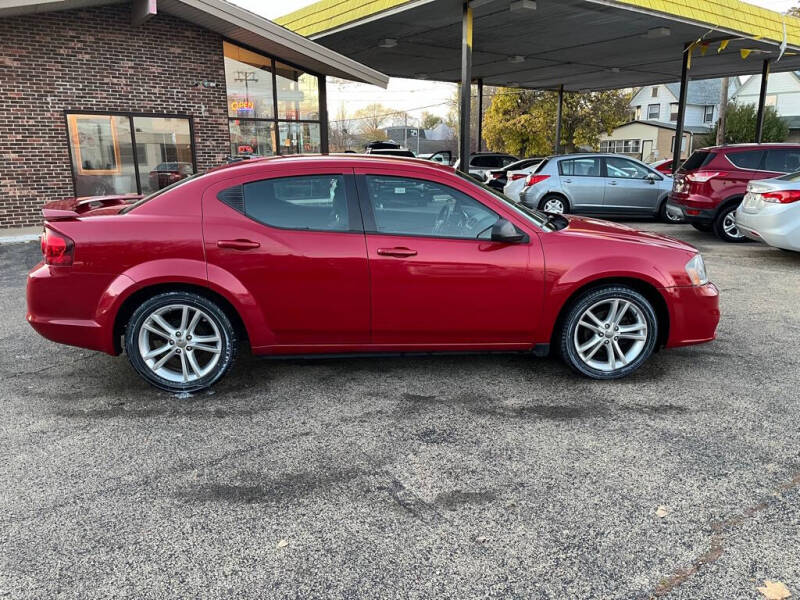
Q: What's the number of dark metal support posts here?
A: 5